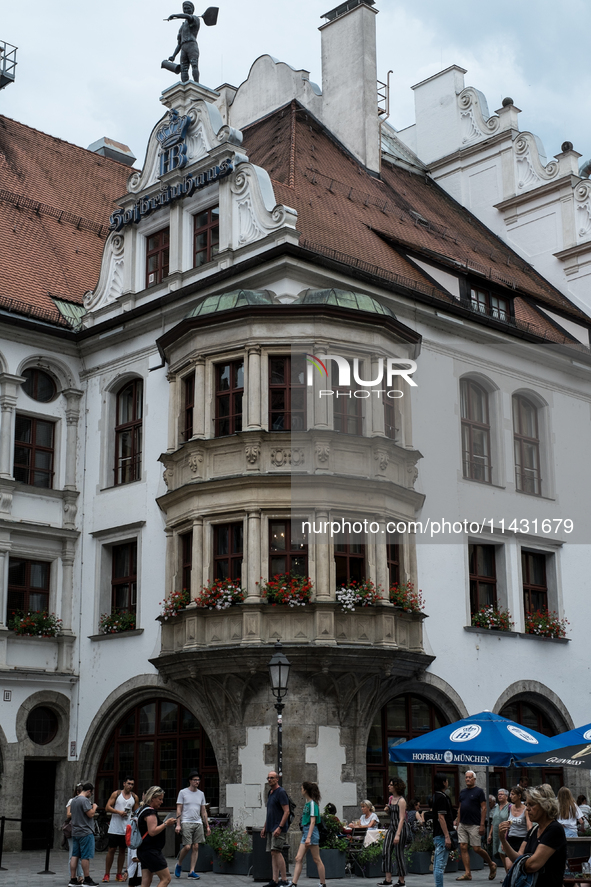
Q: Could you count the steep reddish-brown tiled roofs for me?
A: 2